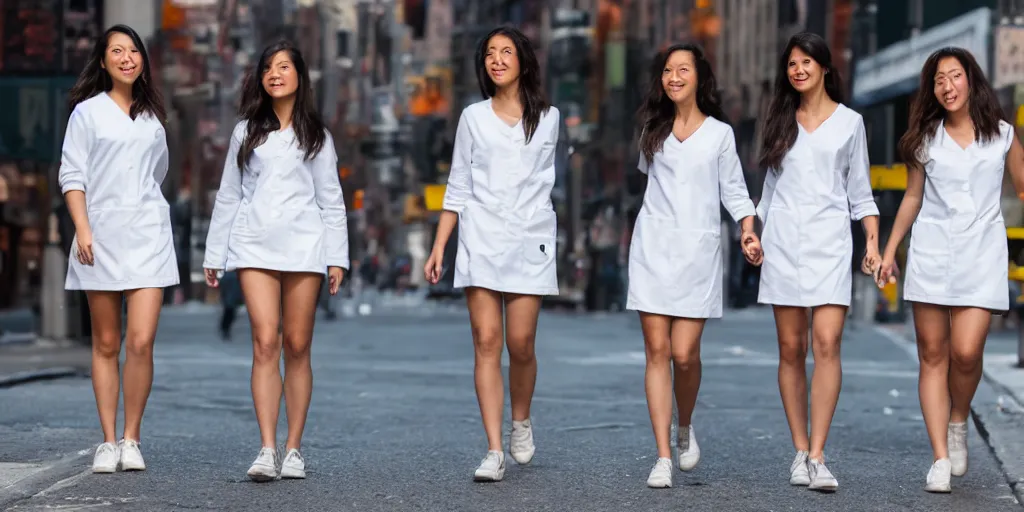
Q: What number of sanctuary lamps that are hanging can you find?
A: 0